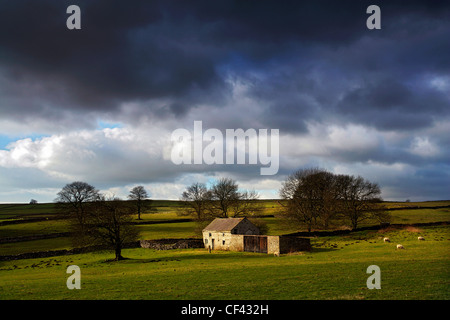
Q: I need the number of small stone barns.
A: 1